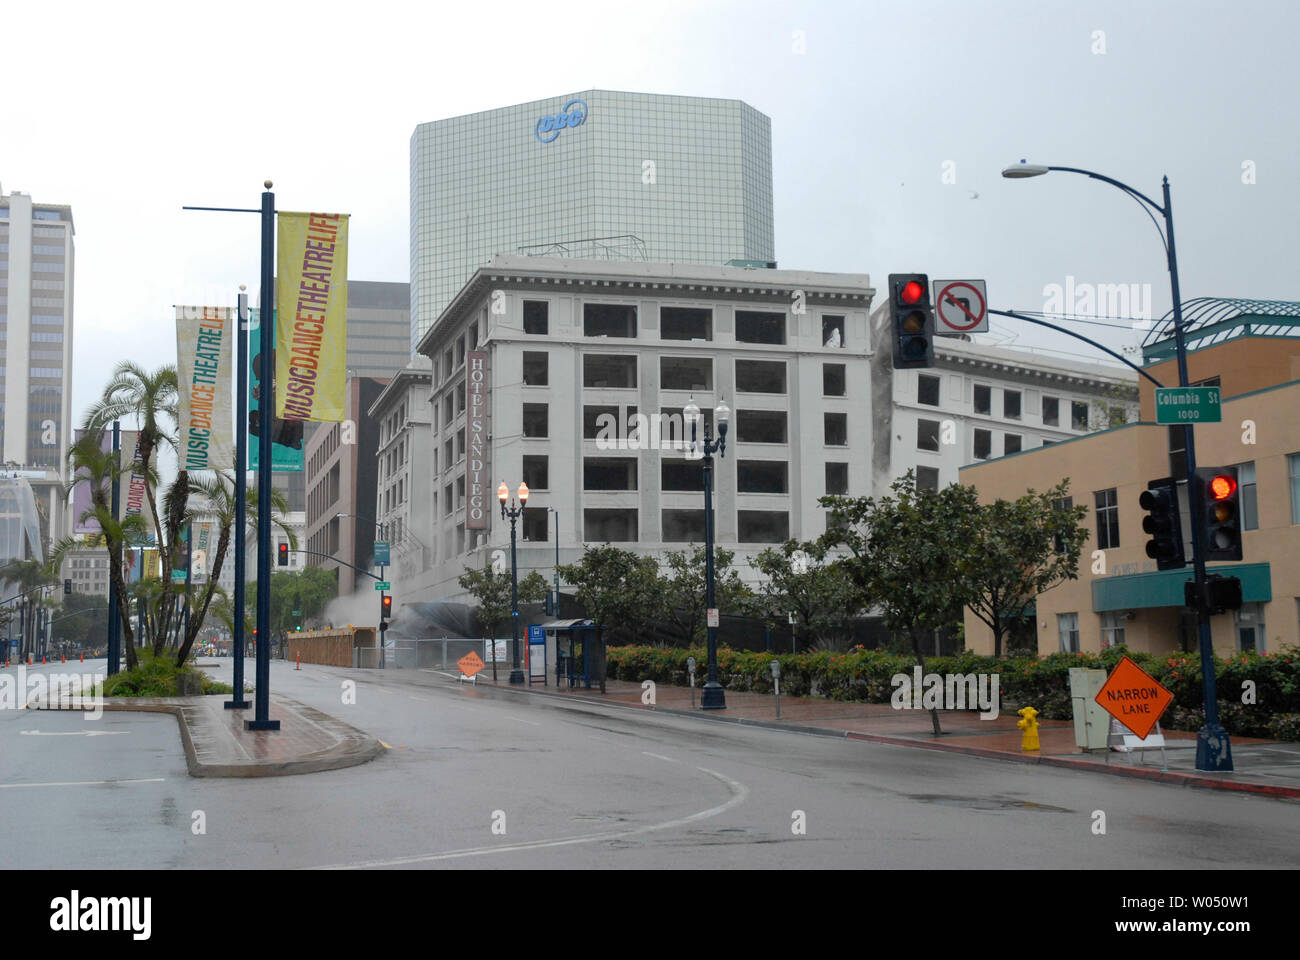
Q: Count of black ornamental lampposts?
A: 2